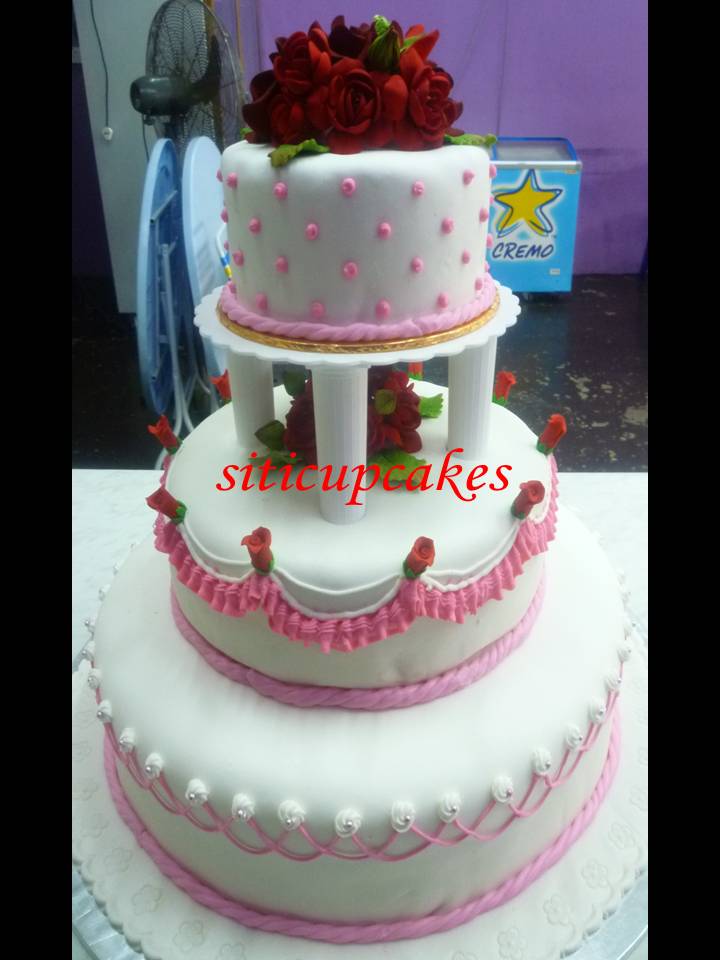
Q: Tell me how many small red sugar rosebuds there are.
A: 9